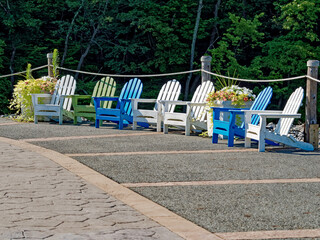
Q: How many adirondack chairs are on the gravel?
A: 7